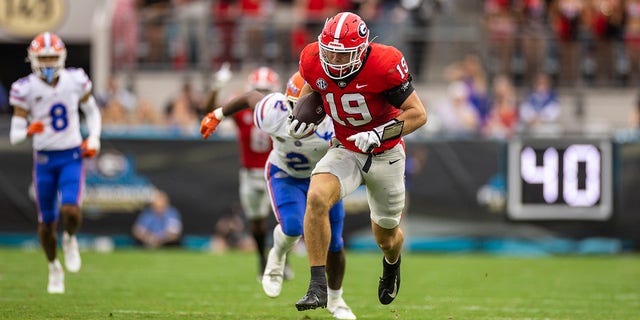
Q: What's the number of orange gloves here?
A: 3